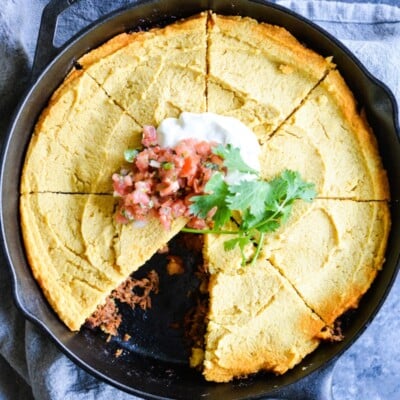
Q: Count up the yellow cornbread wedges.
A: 7